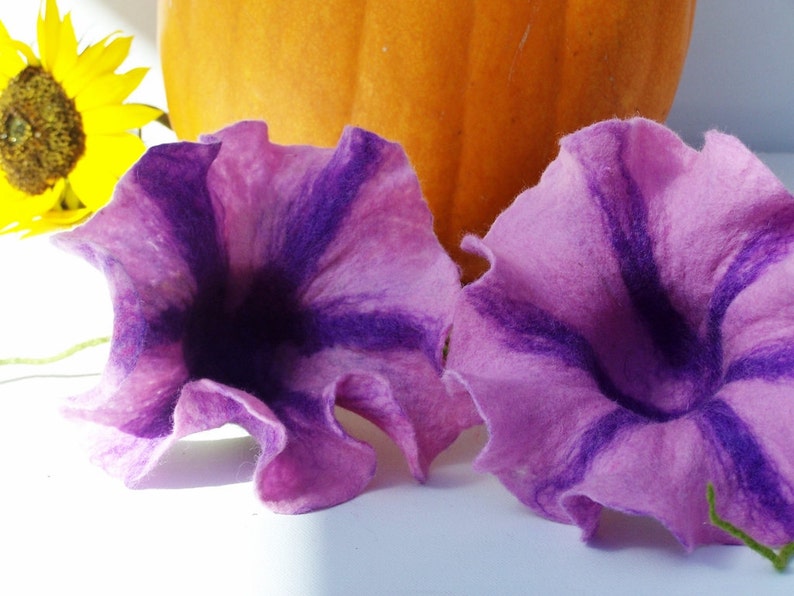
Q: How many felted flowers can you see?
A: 2